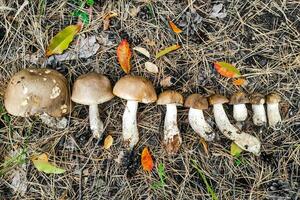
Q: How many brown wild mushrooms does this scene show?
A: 9